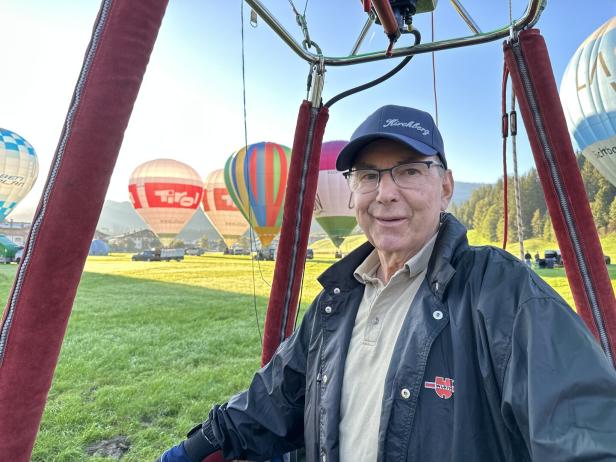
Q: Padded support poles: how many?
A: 3